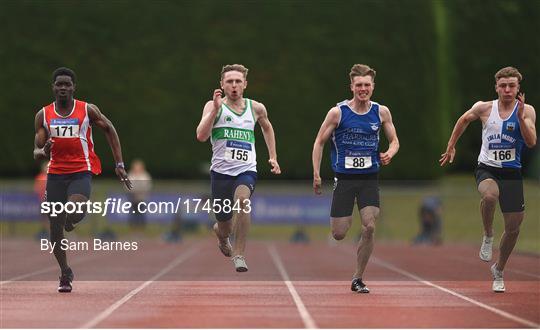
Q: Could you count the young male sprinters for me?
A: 4